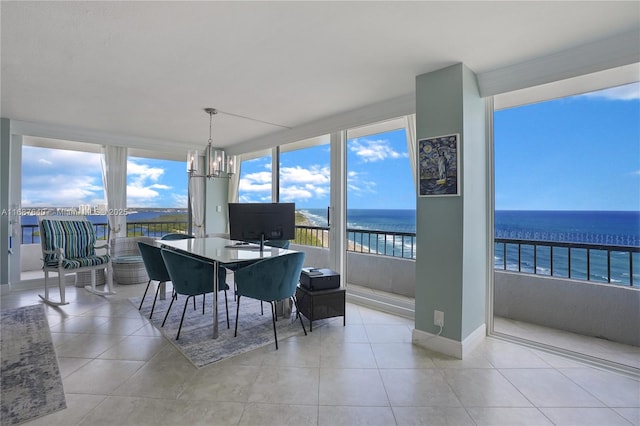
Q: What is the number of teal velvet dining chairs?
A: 5